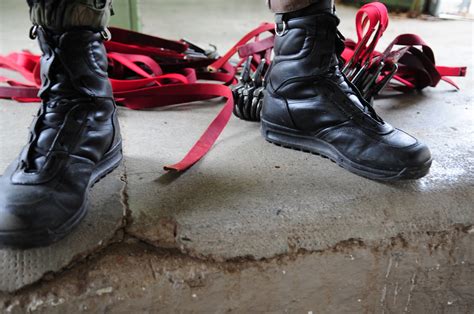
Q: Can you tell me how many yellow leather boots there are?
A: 0